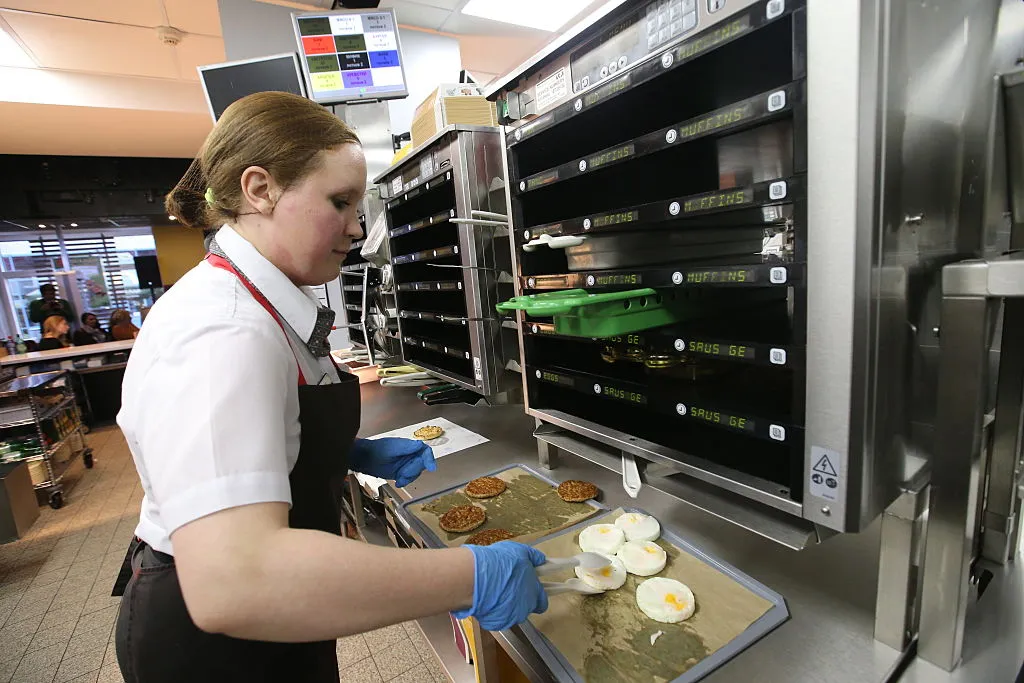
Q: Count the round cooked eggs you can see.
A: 5